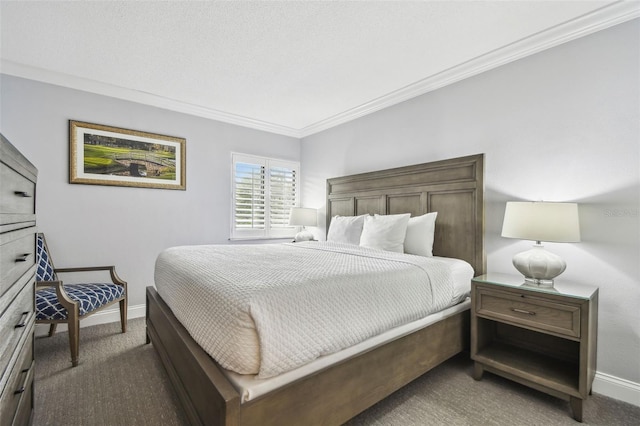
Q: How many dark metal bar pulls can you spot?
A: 5